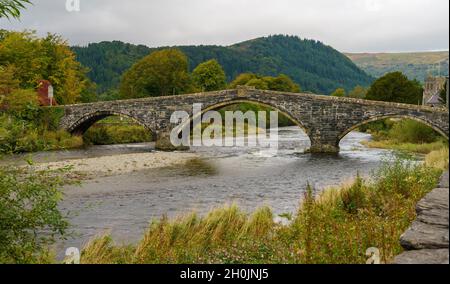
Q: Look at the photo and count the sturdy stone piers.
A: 2